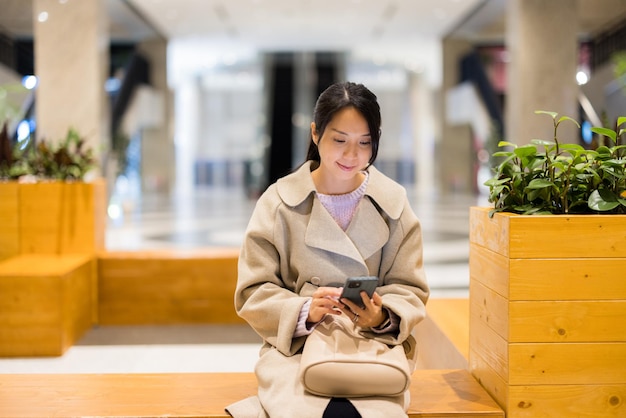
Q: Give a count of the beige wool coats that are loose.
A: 1